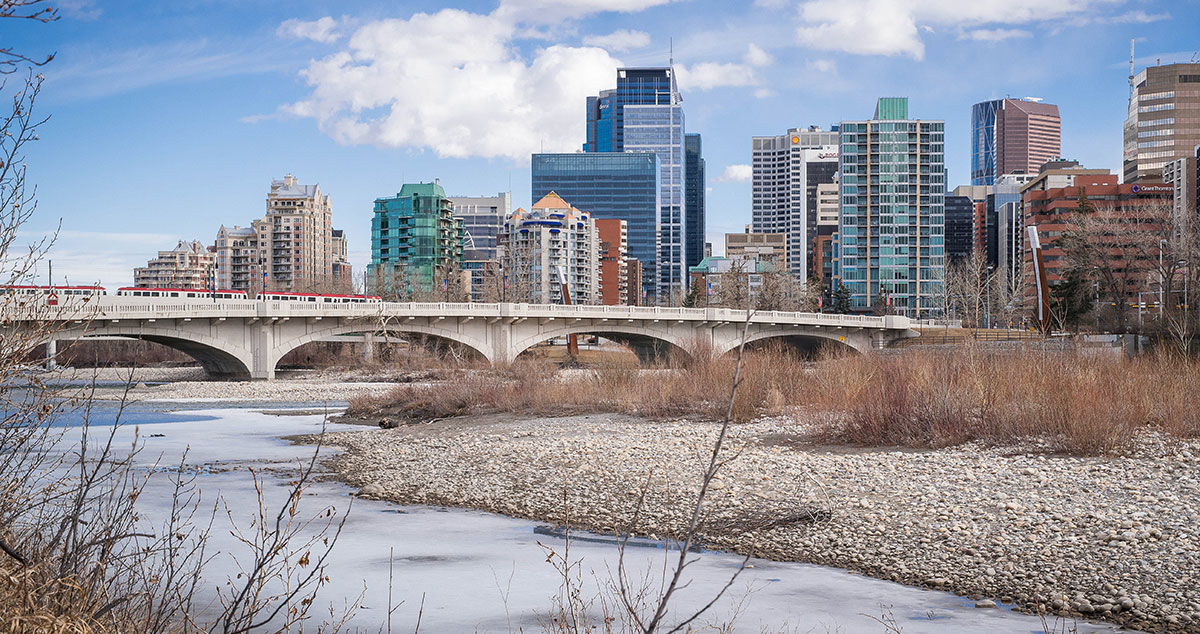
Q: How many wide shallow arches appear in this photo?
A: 4